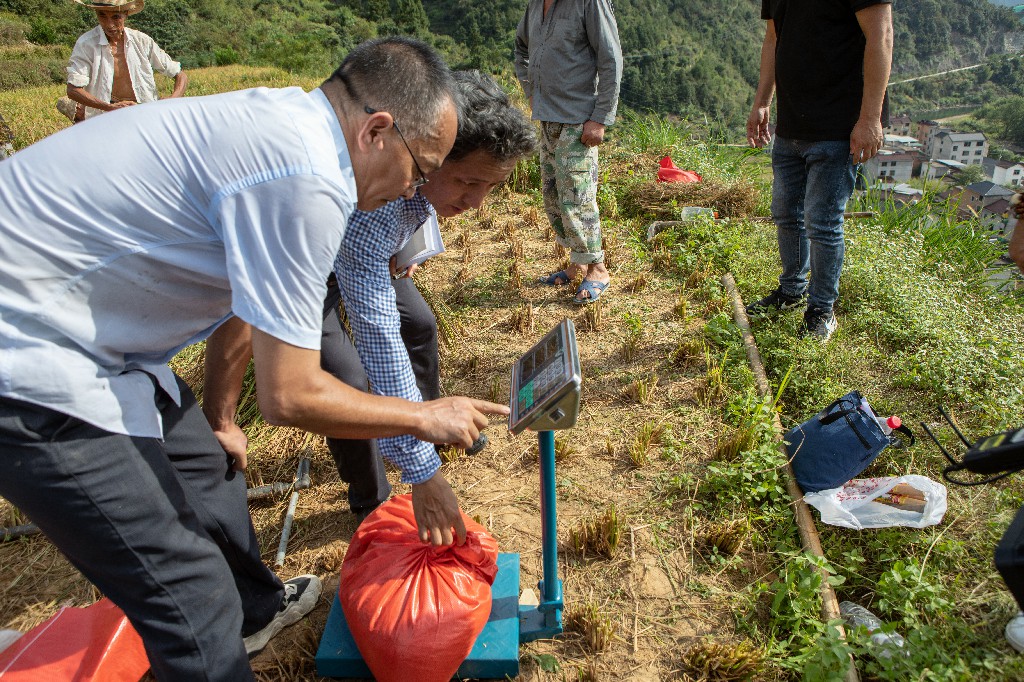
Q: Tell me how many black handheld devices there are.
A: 1